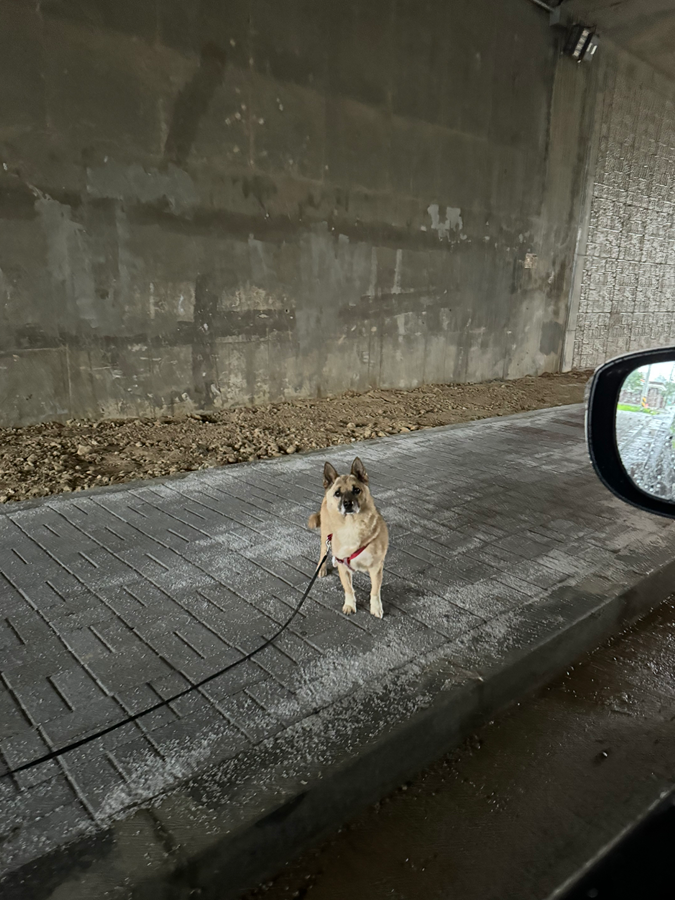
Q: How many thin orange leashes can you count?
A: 0